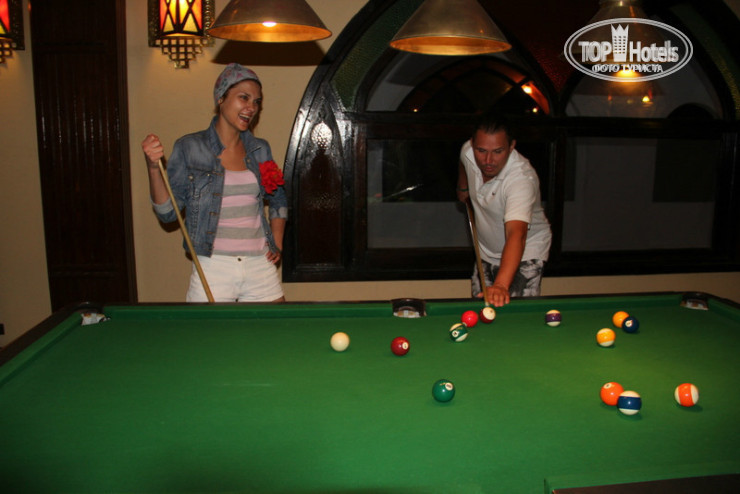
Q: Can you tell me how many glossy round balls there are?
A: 13